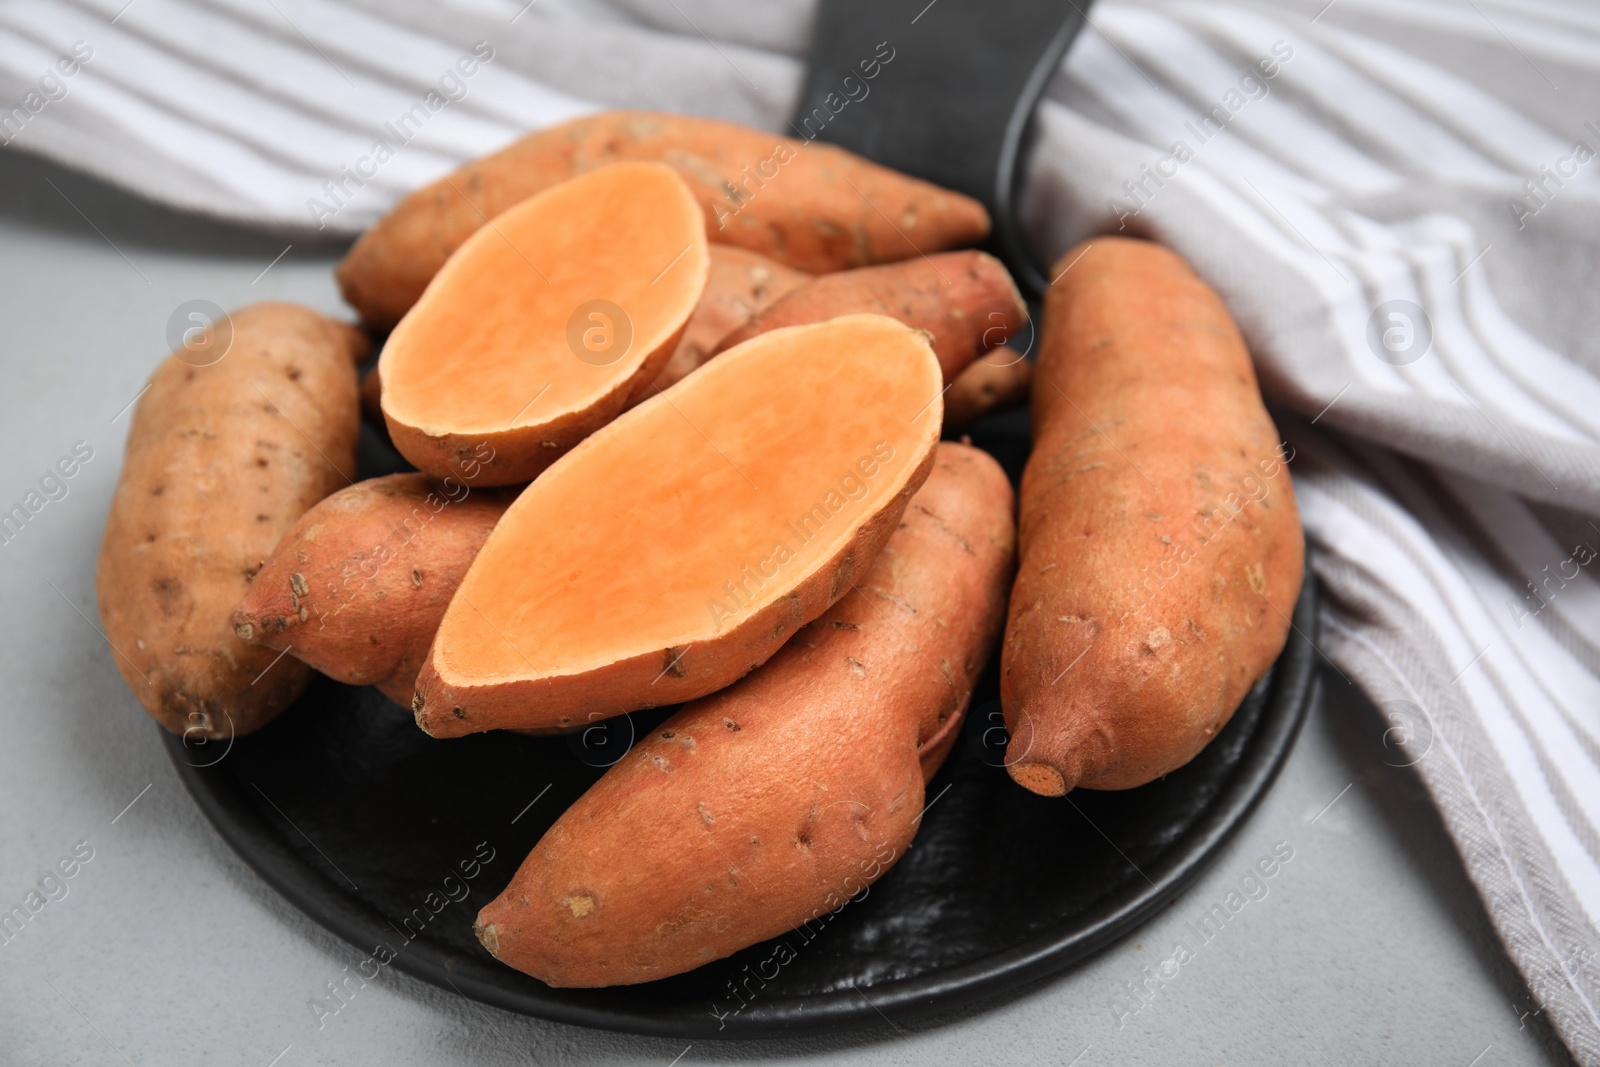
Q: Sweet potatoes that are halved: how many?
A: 2